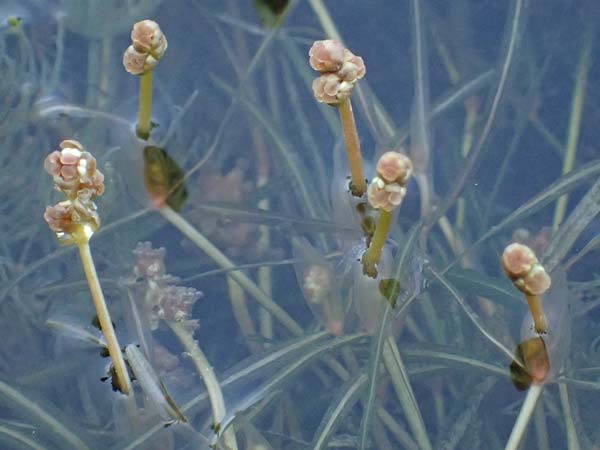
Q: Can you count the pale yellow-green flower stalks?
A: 5